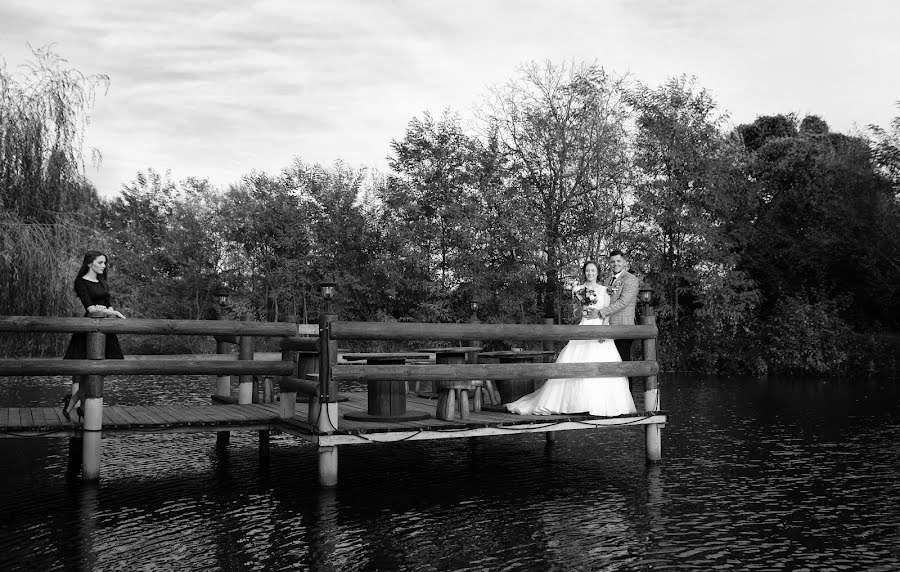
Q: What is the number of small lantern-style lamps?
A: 4